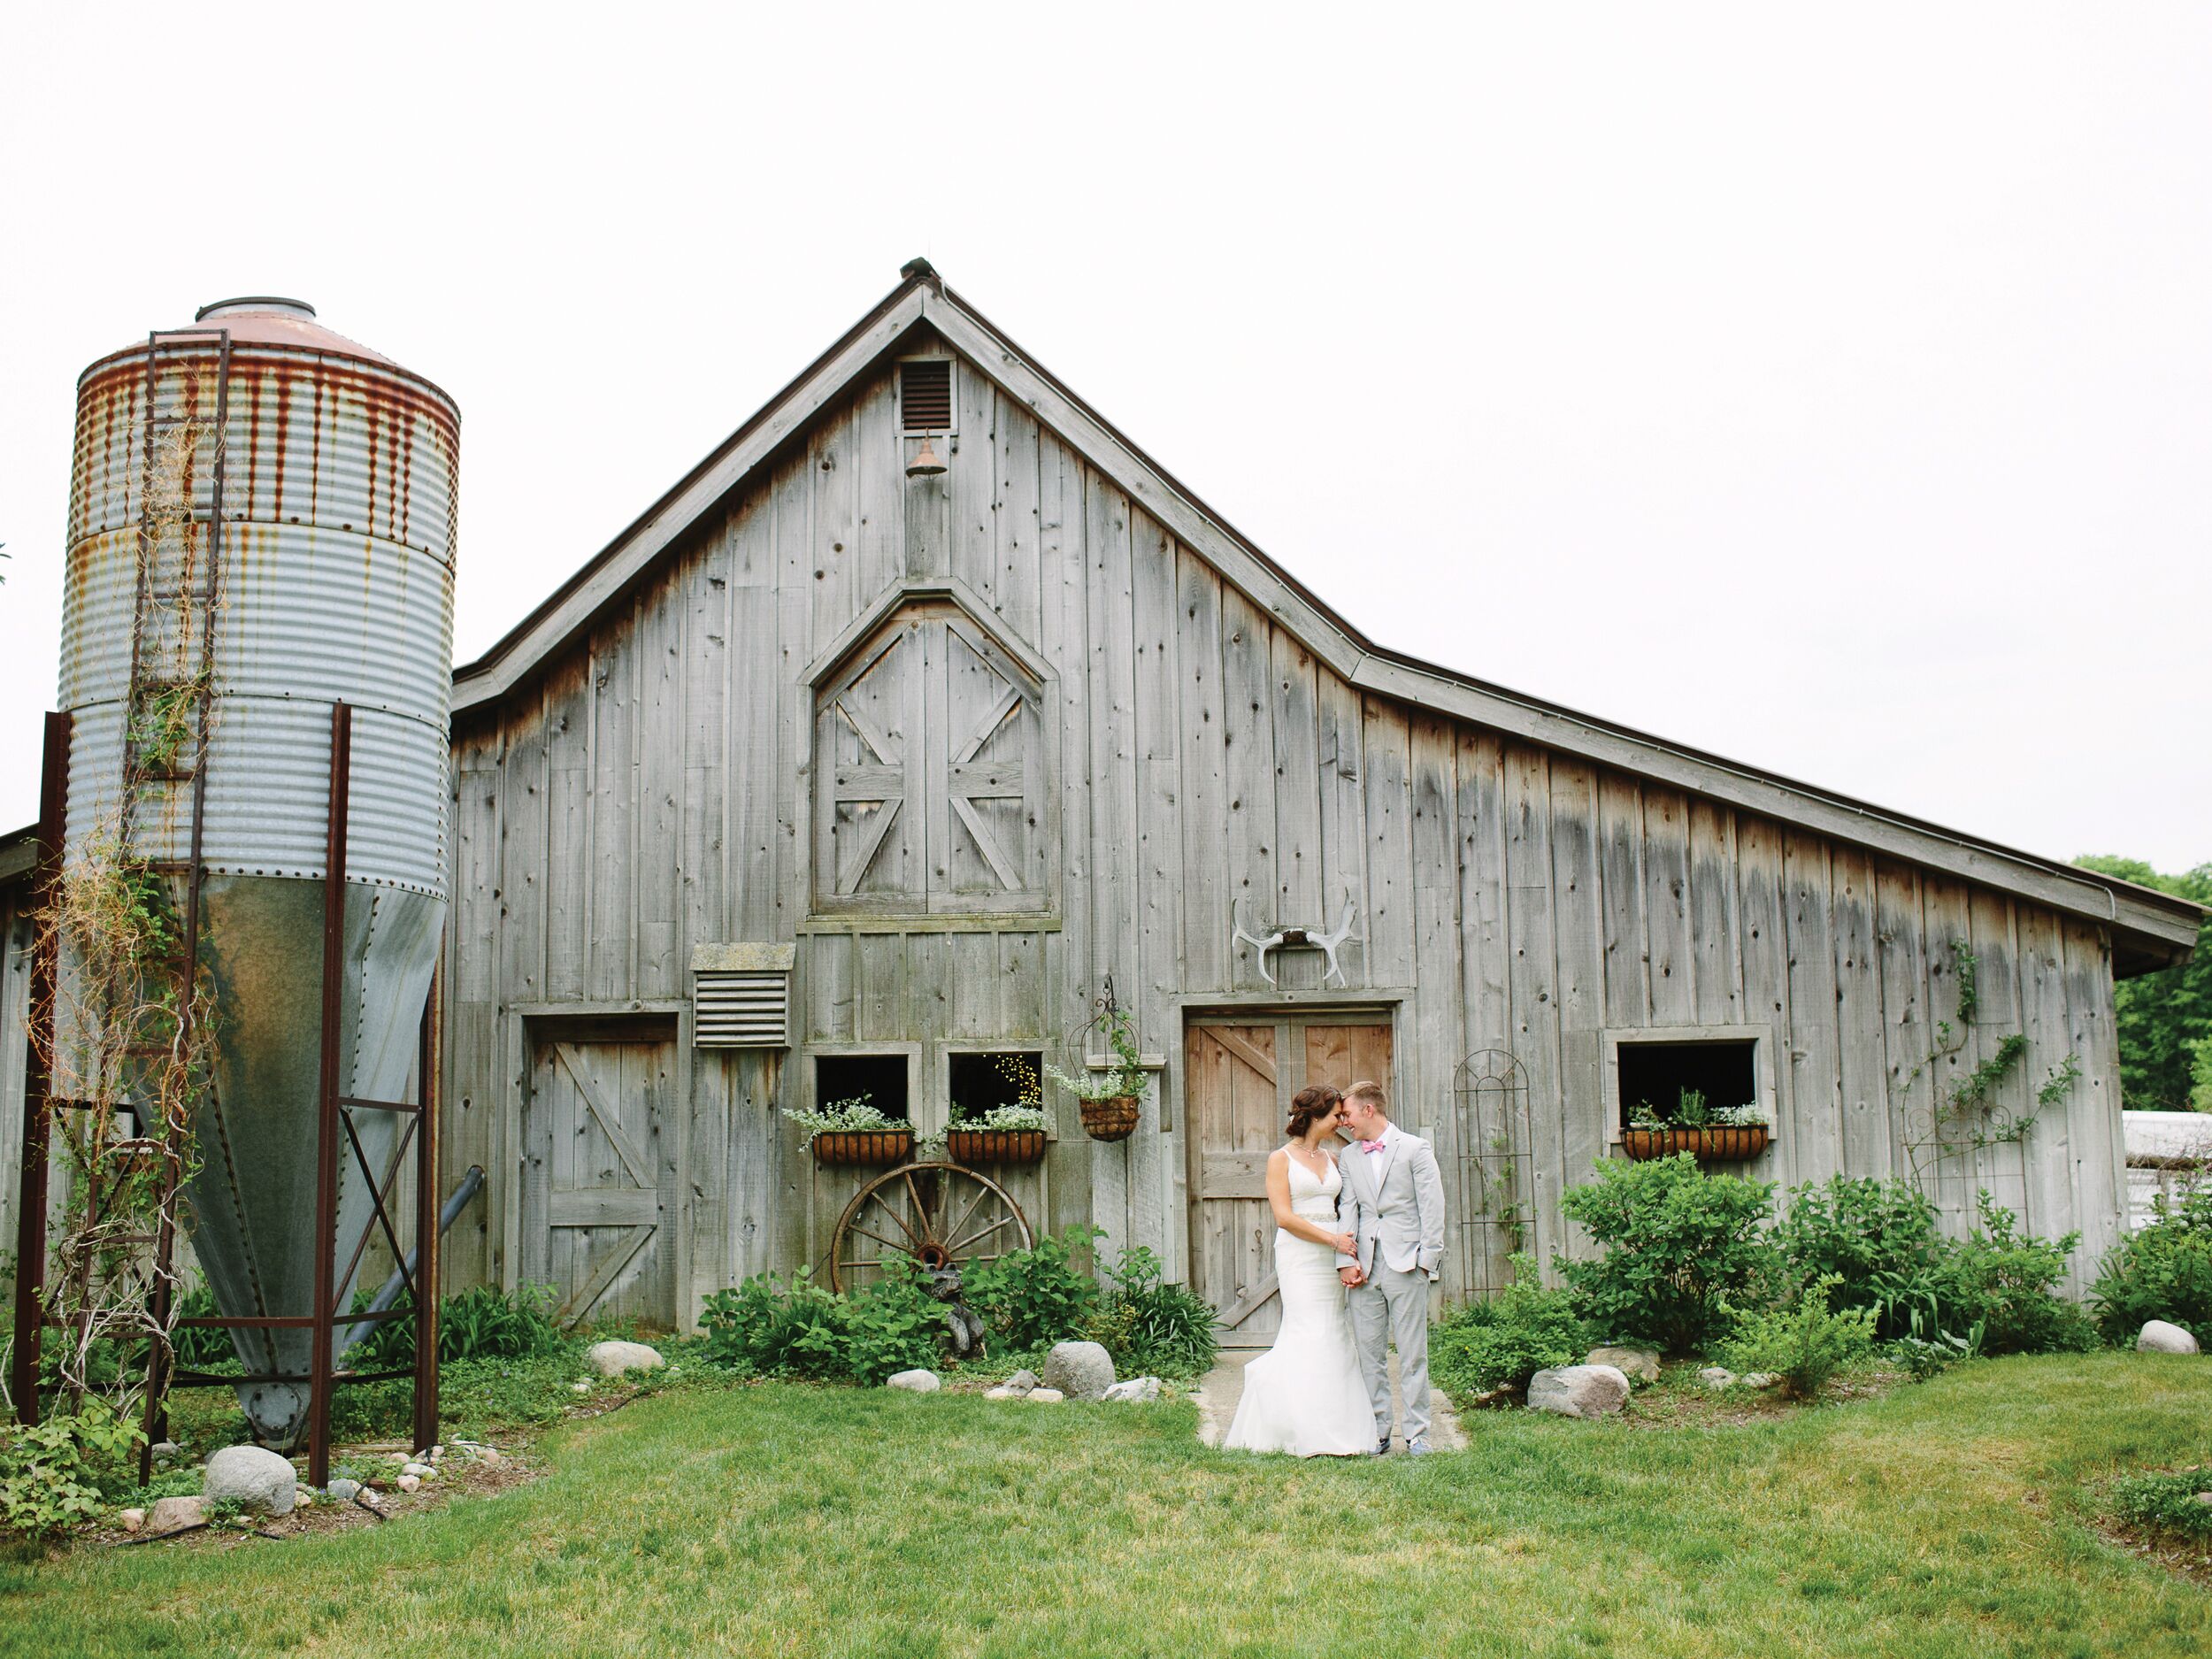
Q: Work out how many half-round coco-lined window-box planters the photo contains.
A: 3